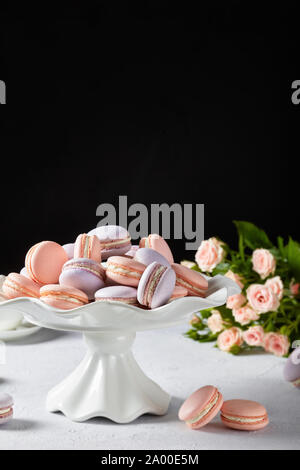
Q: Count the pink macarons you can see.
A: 10